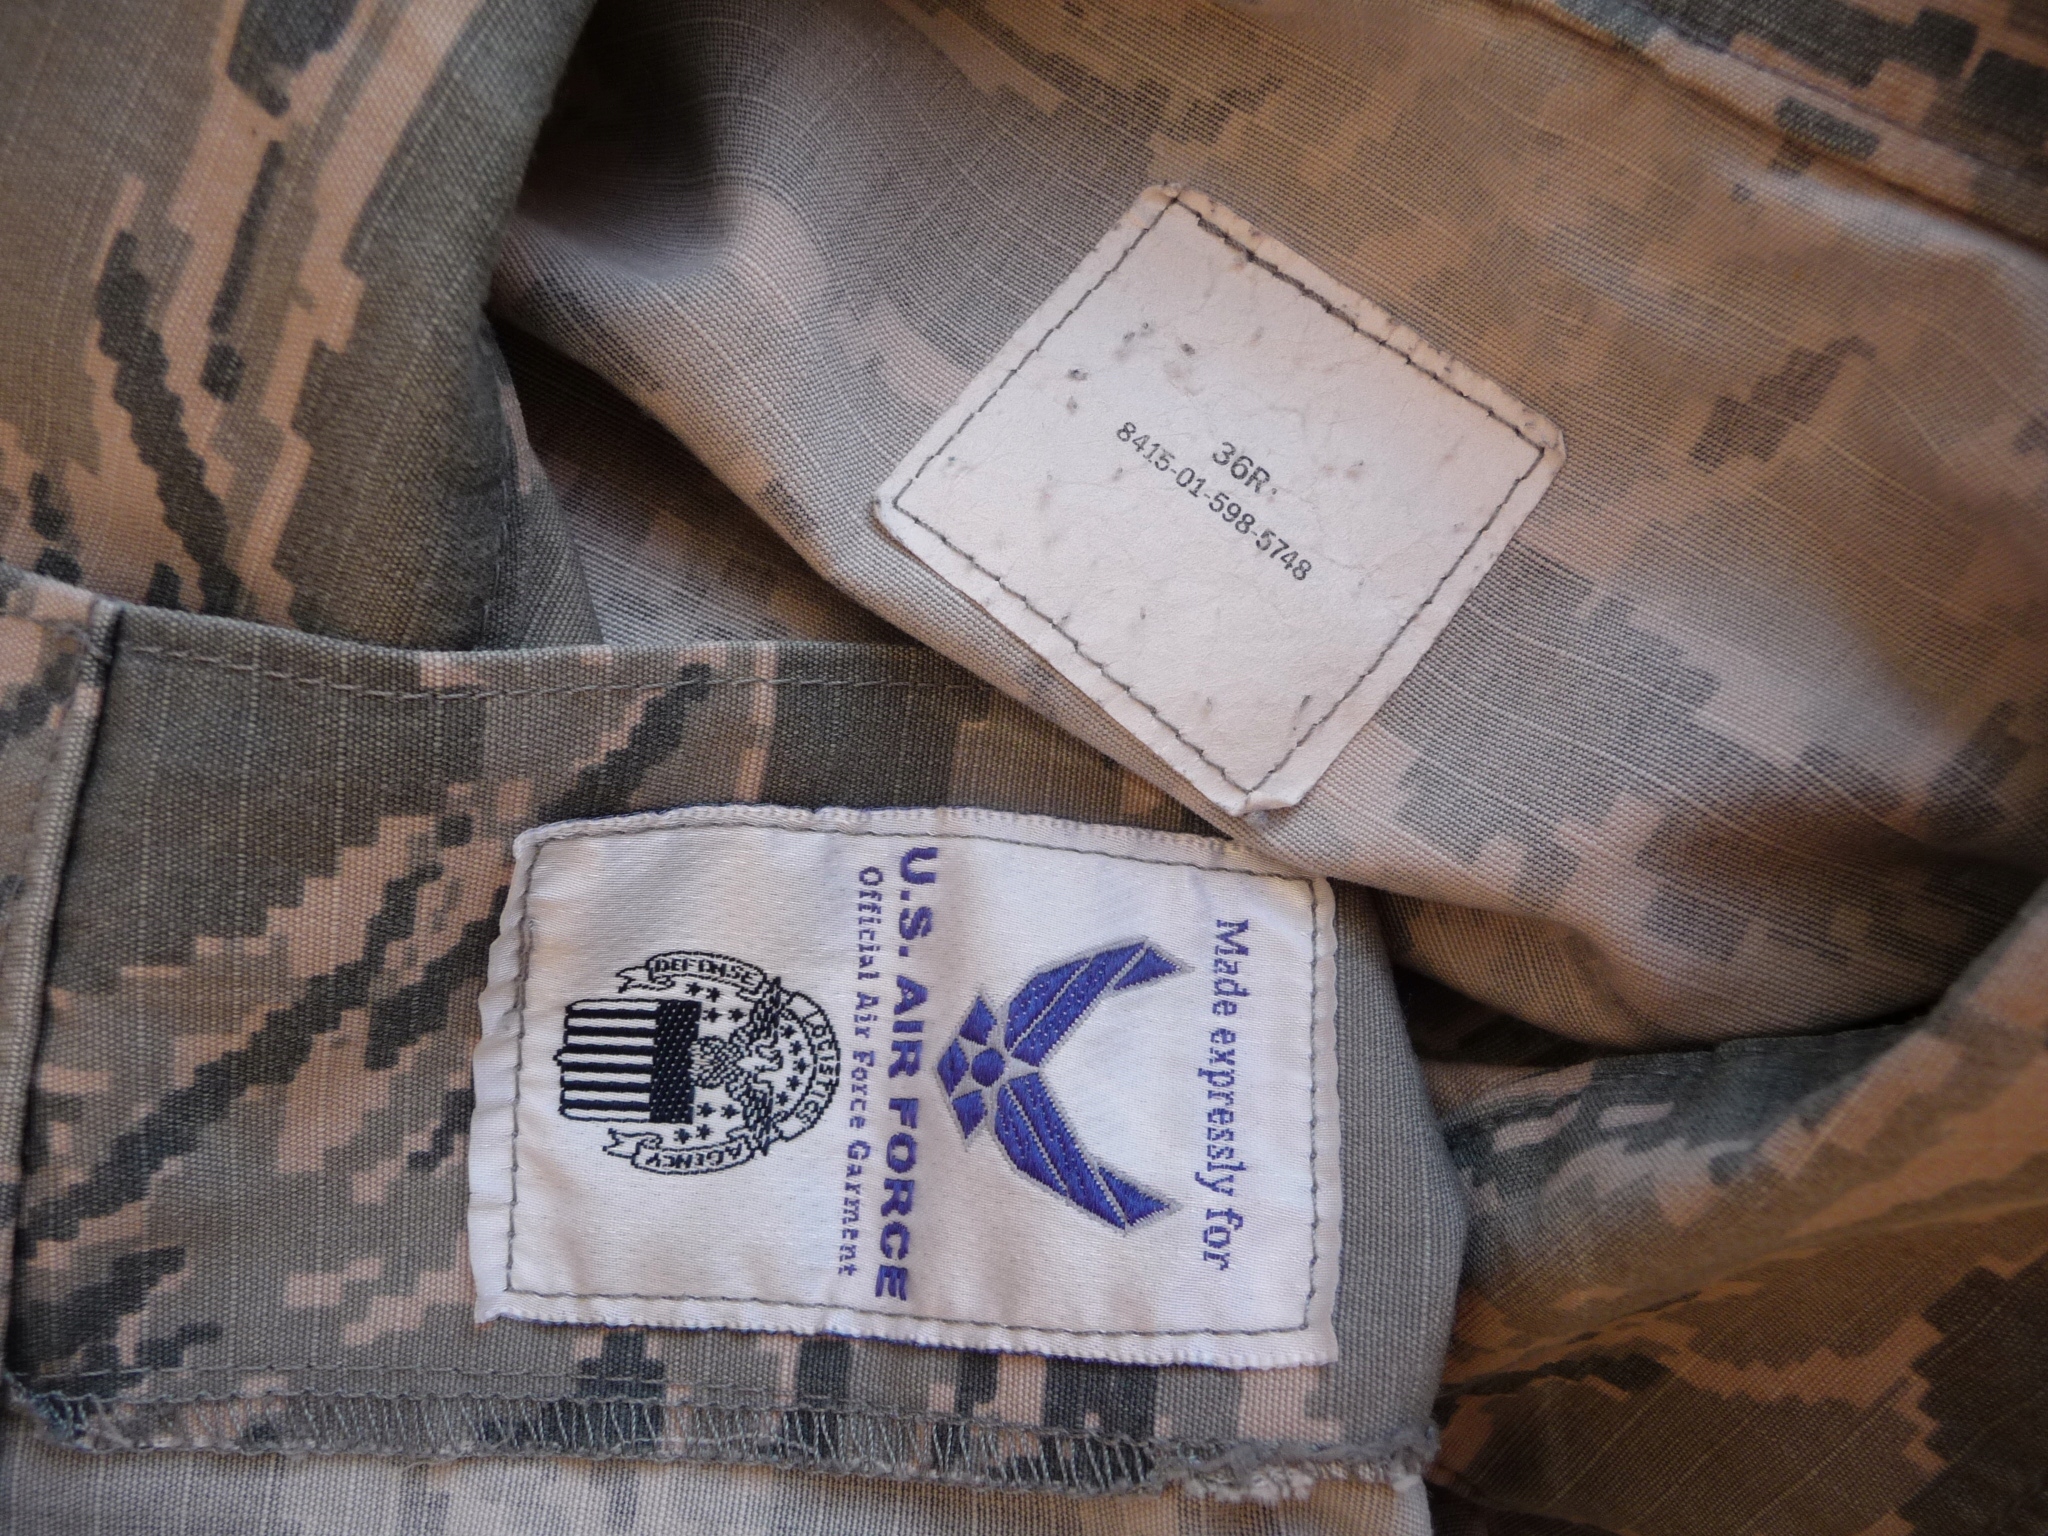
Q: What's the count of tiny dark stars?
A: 13